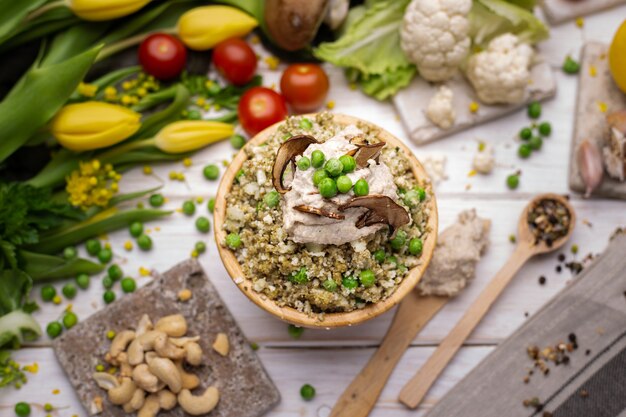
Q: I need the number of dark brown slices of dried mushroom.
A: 4